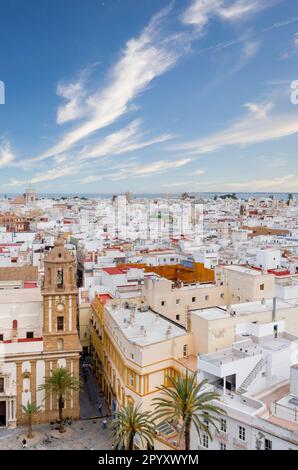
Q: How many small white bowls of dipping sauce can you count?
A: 0